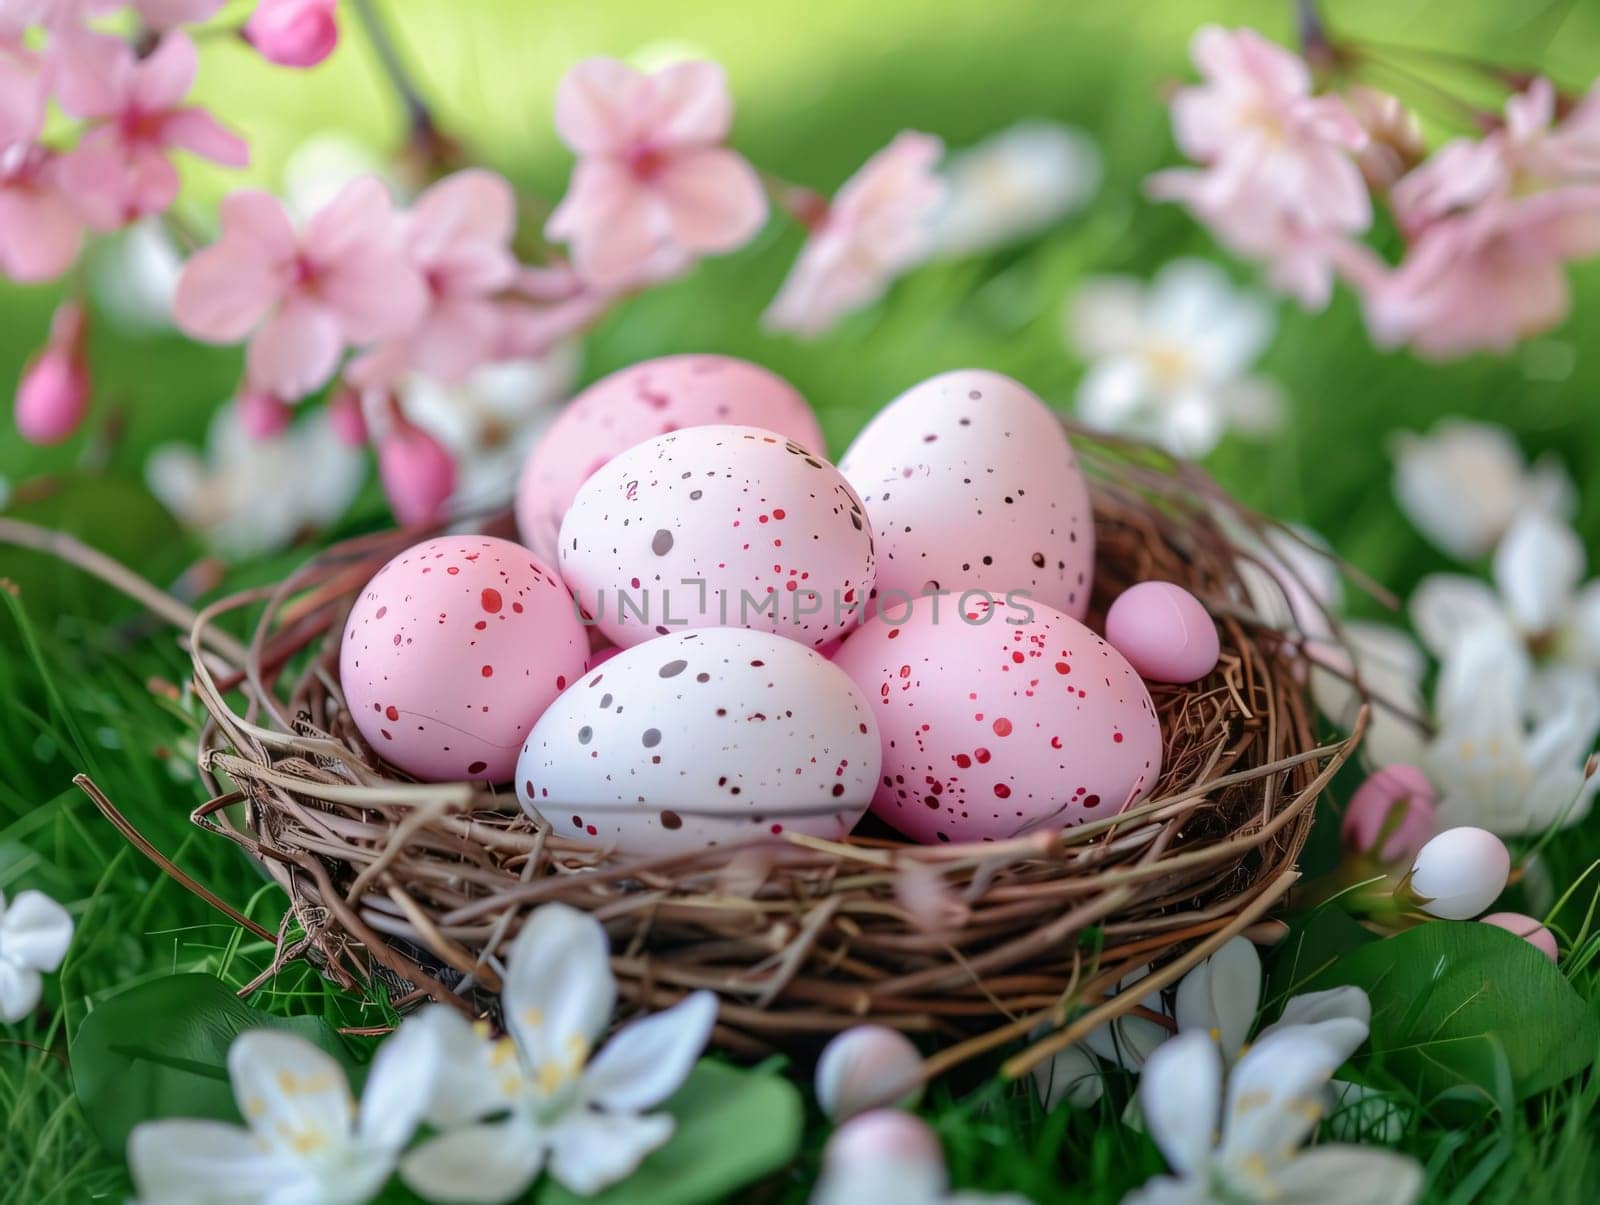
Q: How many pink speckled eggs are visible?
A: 3